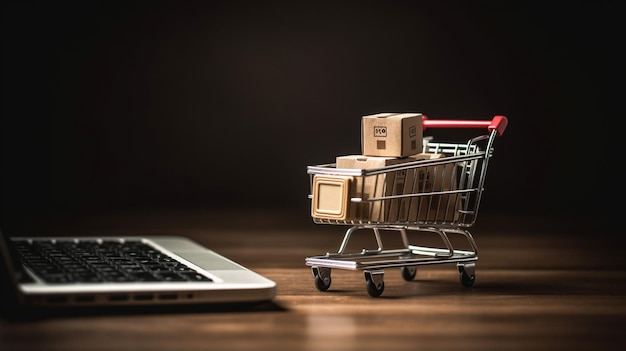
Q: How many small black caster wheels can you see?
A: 4